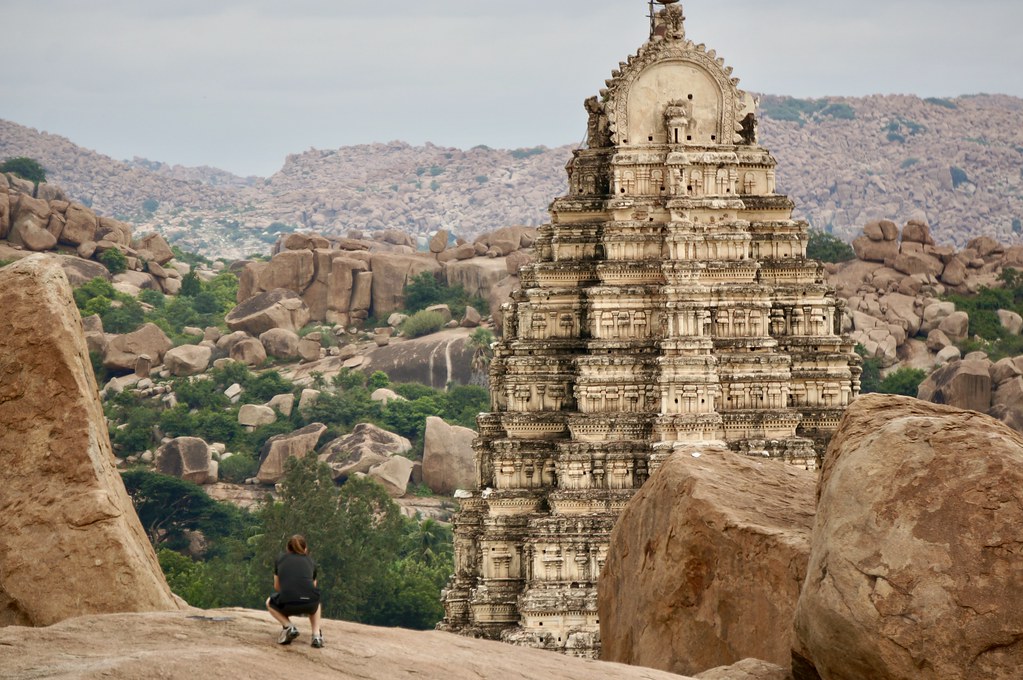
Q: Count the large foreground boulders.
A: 3